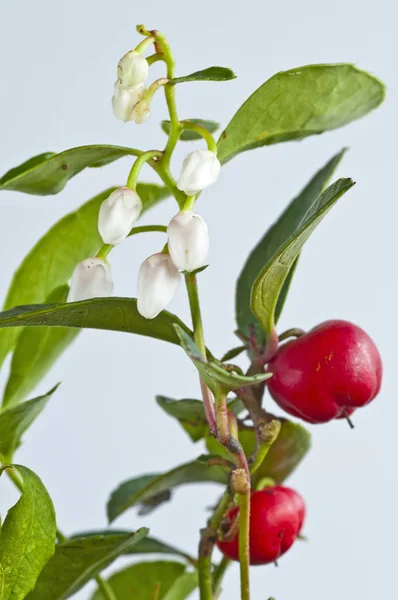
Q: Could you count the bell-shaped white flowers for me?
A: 7